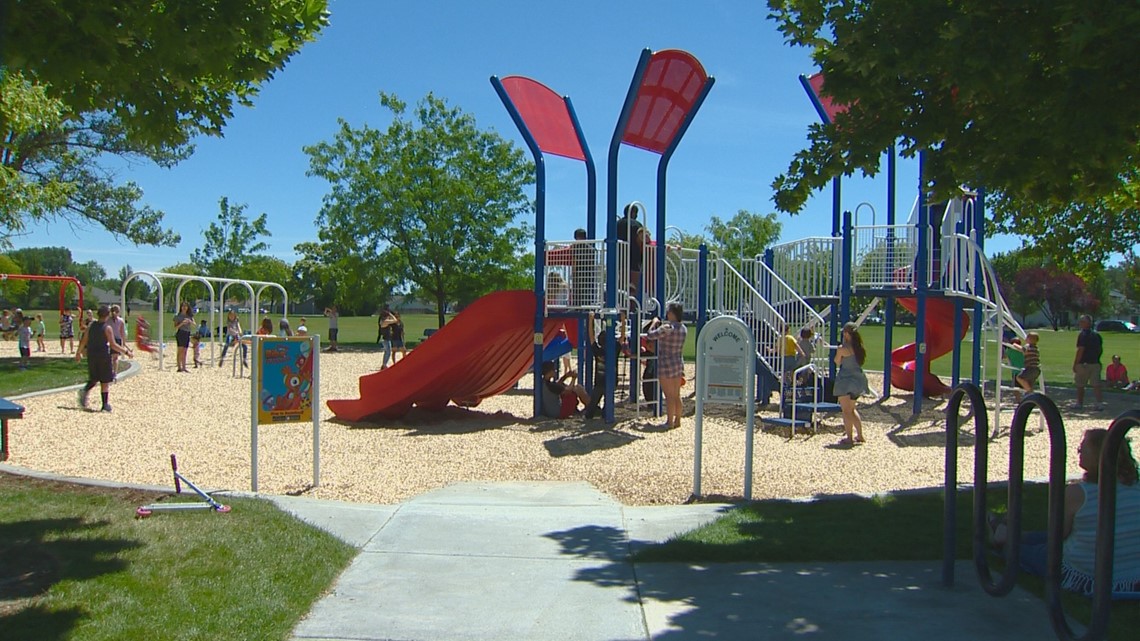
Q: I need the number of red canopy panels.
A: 3